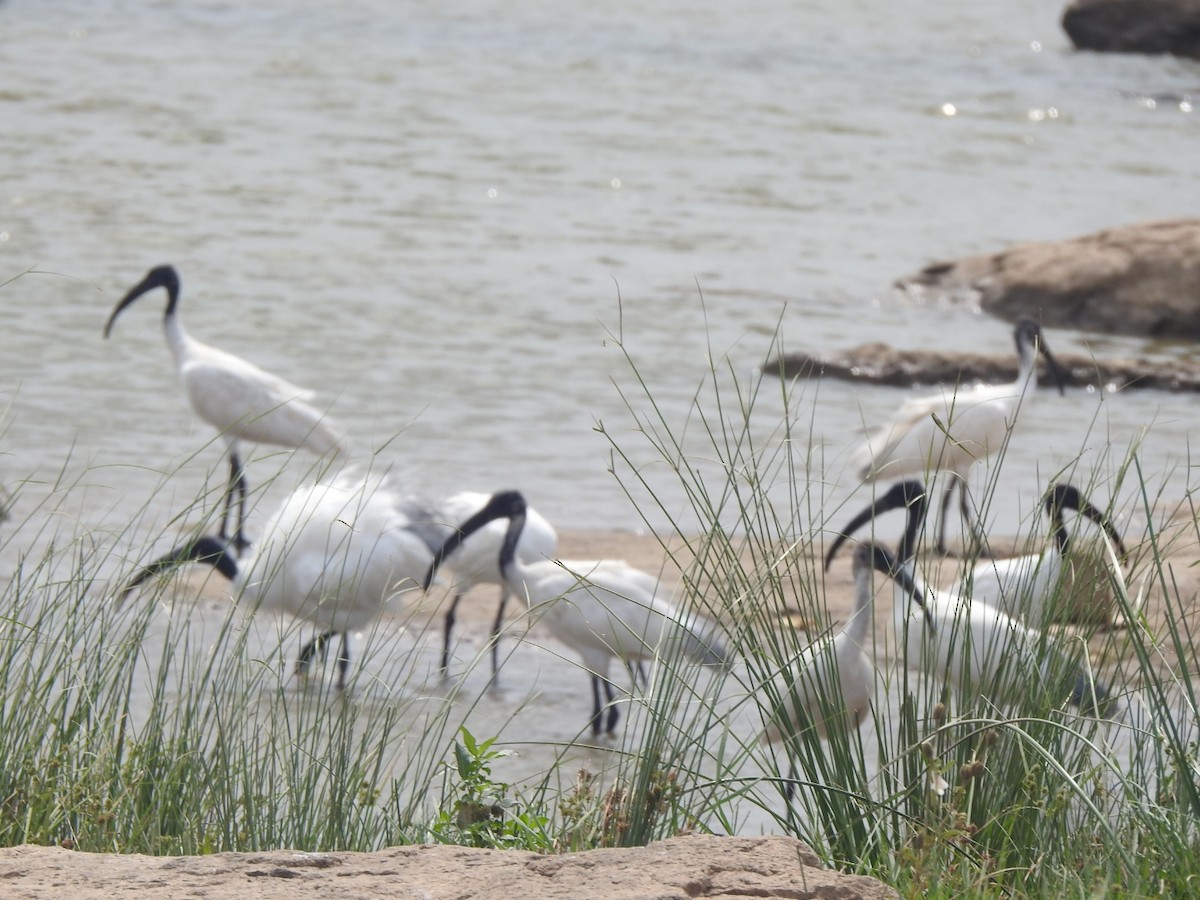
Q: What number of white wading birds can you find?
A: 8